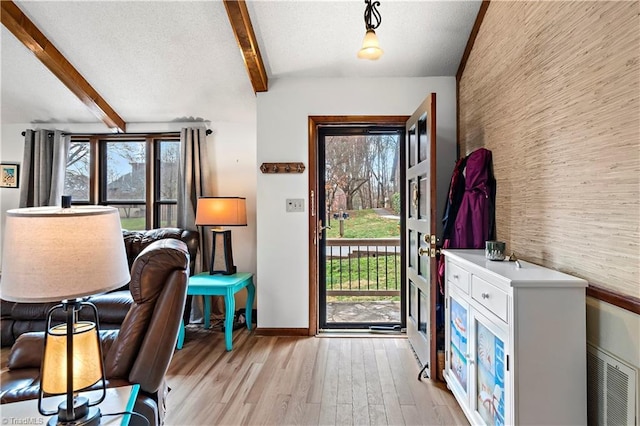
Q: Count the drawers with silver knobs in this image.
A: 2